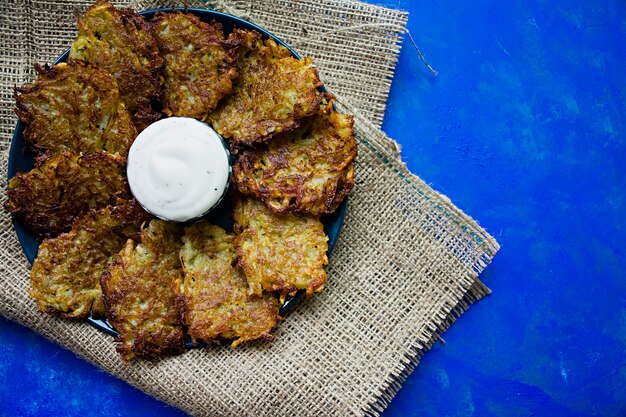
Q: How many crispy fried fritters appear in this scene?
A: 10